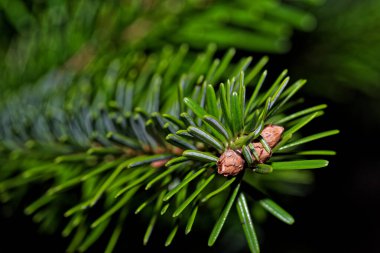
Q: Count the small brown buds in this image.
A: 3